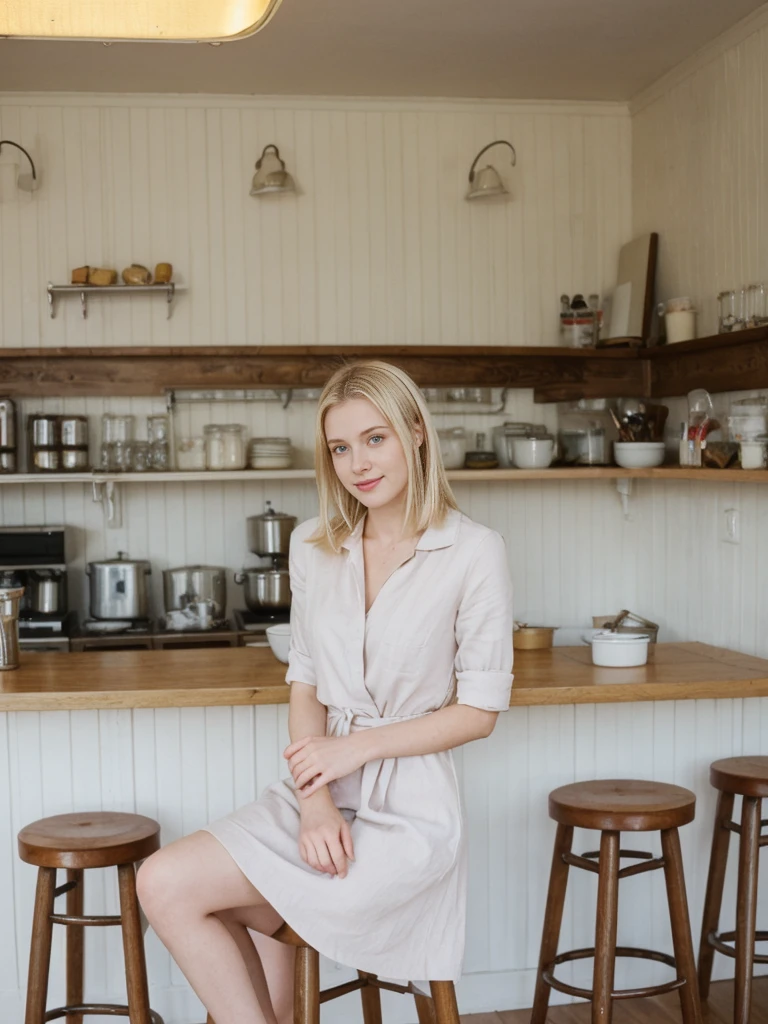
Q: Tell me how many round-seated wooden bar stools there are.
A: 4